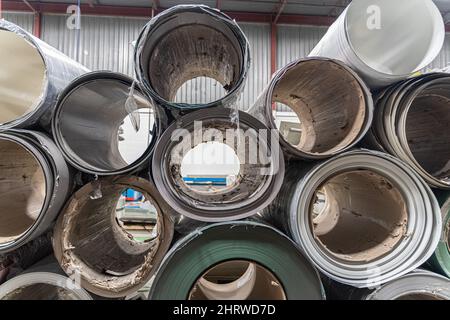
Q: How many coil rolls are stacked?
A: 14